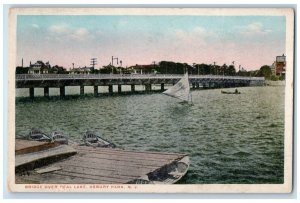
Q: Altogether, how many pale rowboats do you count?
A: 4